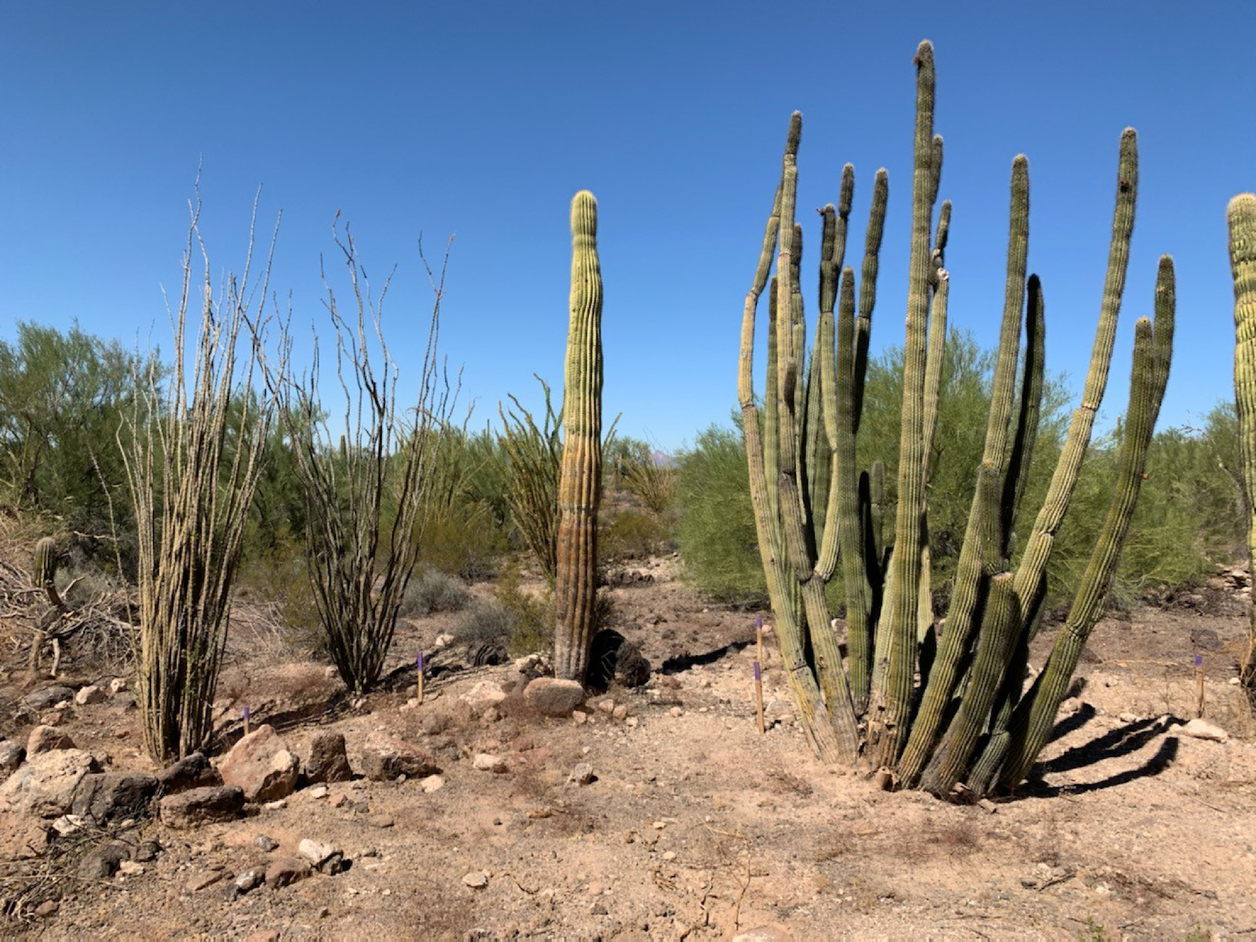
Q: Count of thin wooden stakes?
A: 5